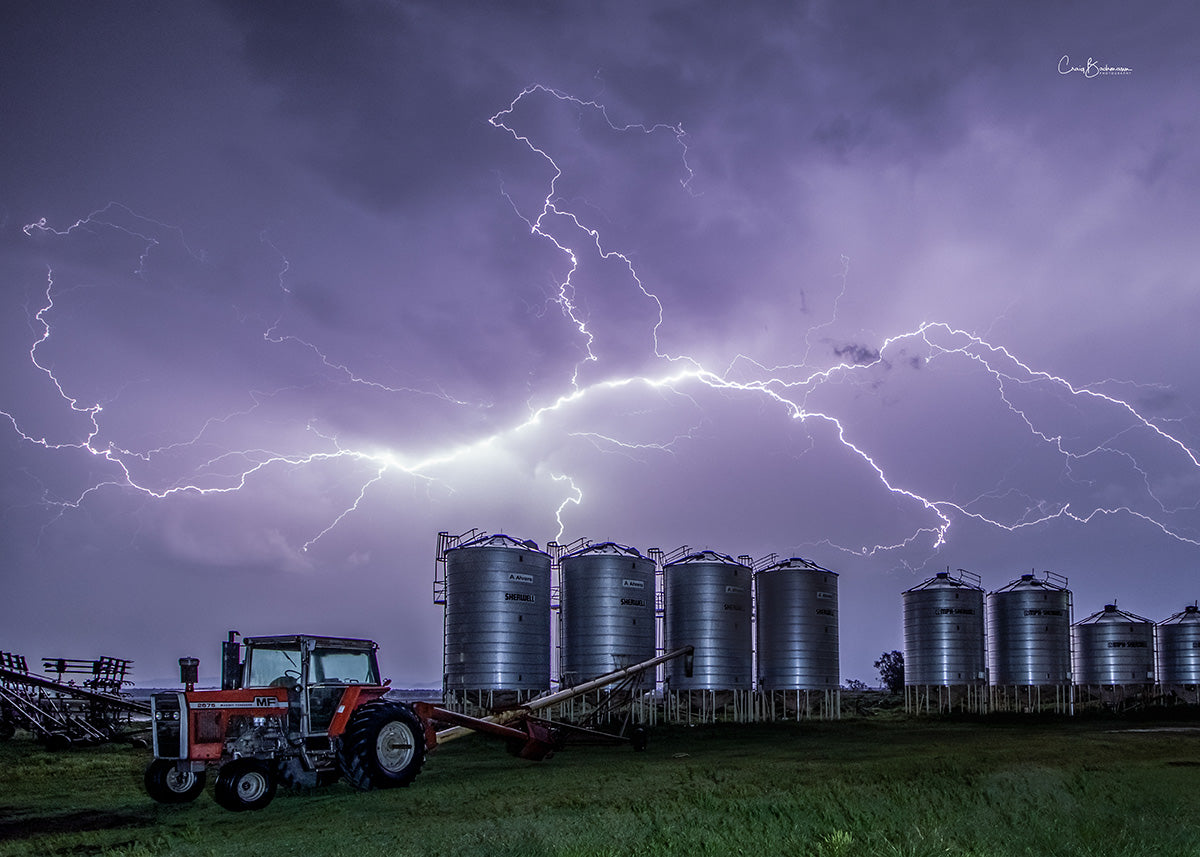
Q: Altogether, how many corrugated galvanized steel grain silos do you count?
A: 8